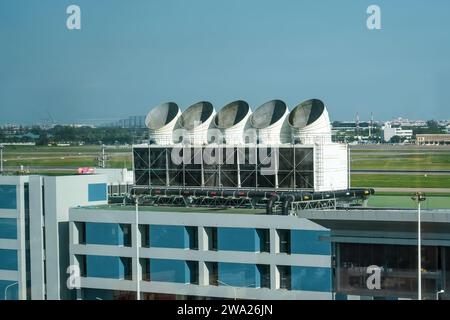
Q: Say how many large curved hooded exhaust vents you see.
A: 5